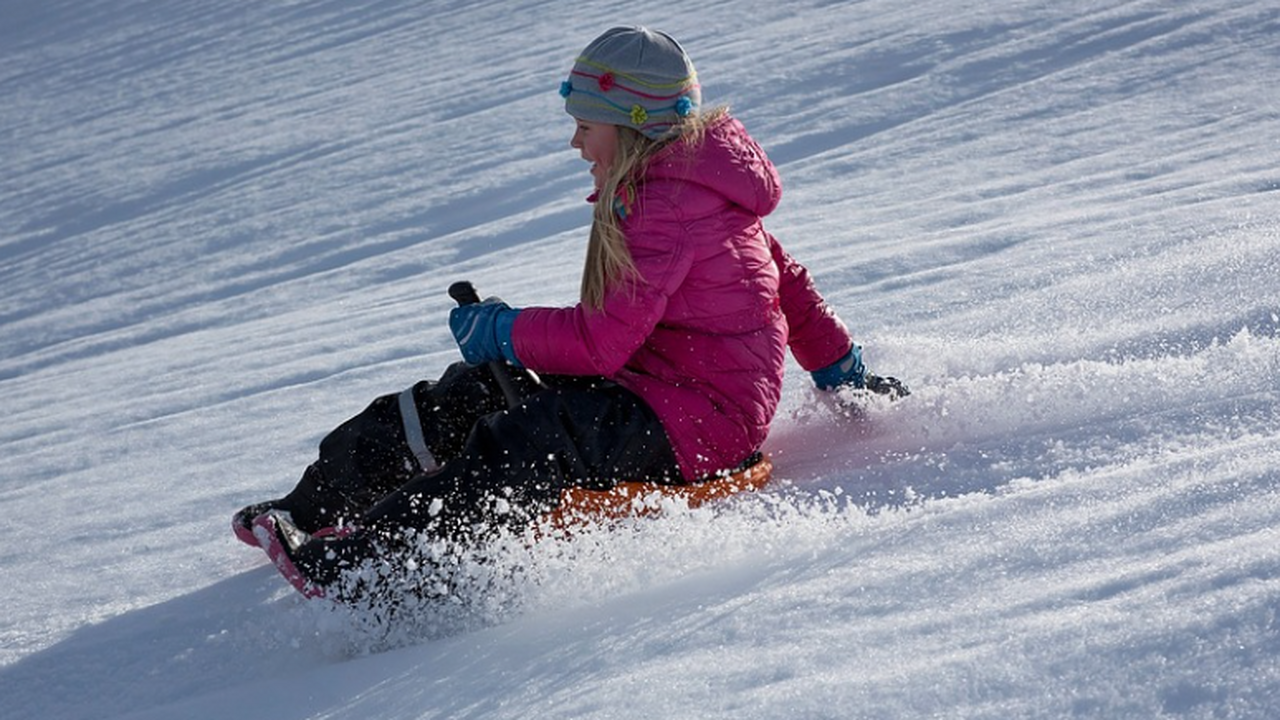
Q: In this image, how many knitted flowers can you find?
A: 4